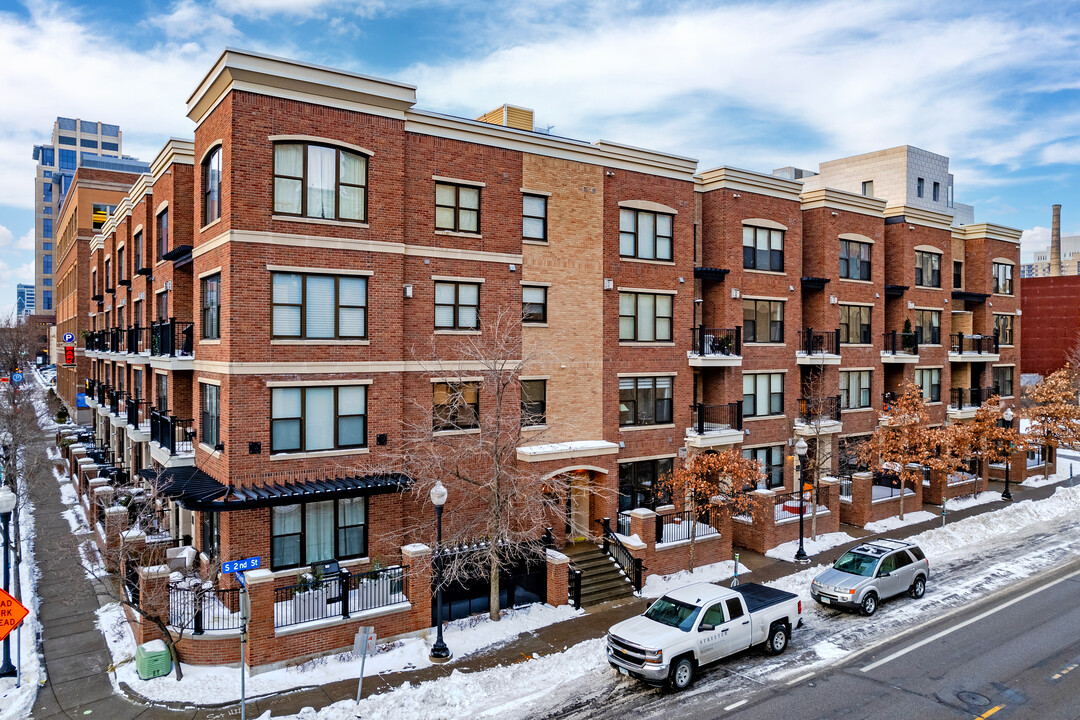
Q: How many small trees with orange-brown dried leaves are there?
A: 4